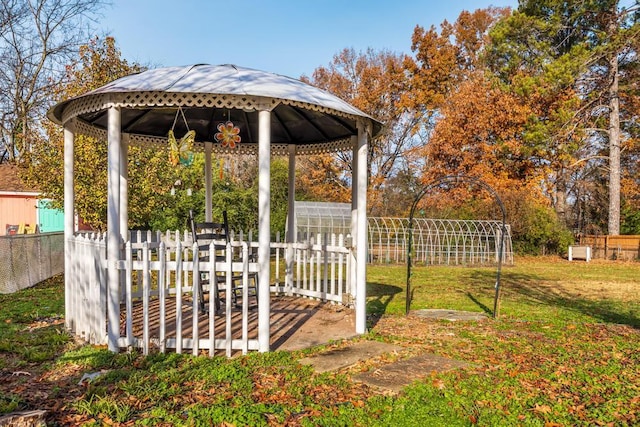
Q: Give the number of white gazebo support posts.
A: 8